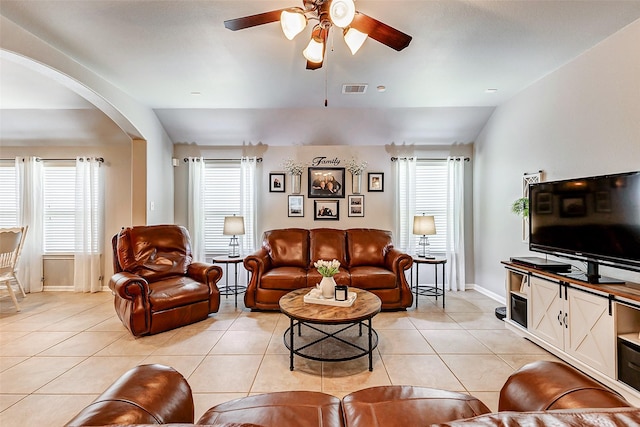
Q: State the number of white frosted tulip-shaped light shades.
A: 4